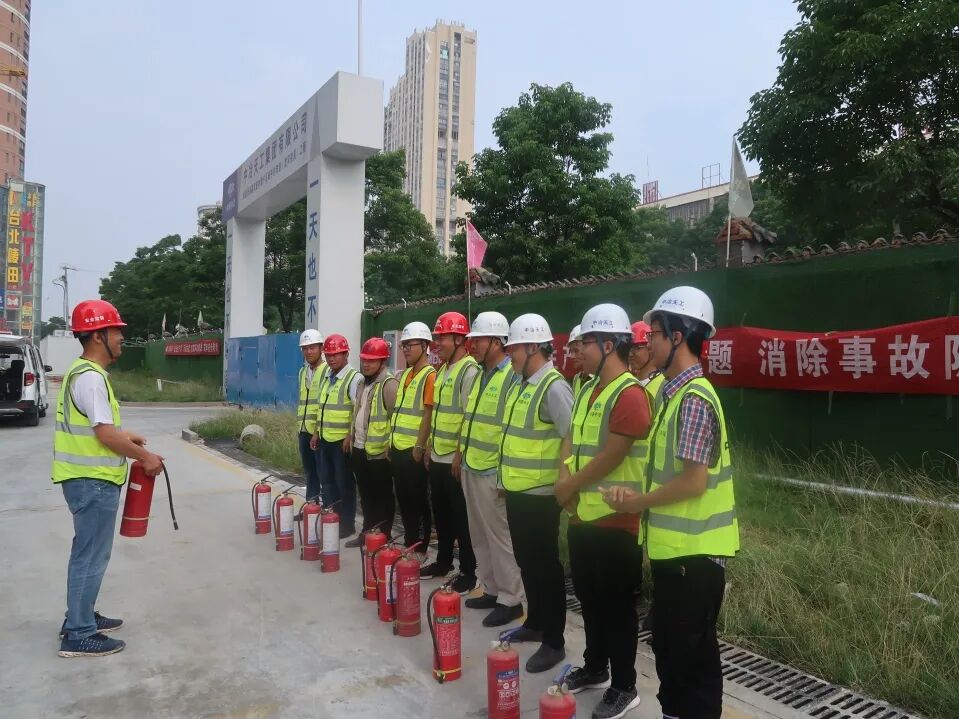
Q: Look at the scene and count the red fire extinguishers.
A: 11